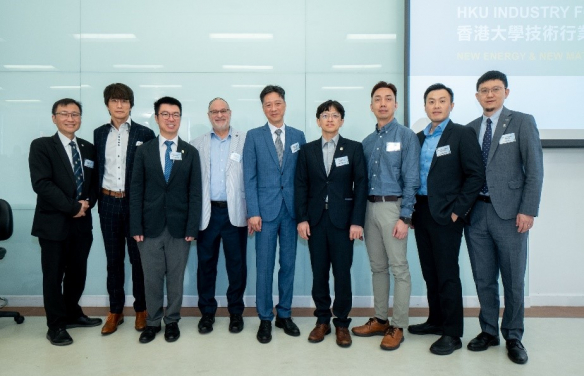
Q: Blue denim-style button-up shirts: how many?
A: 1